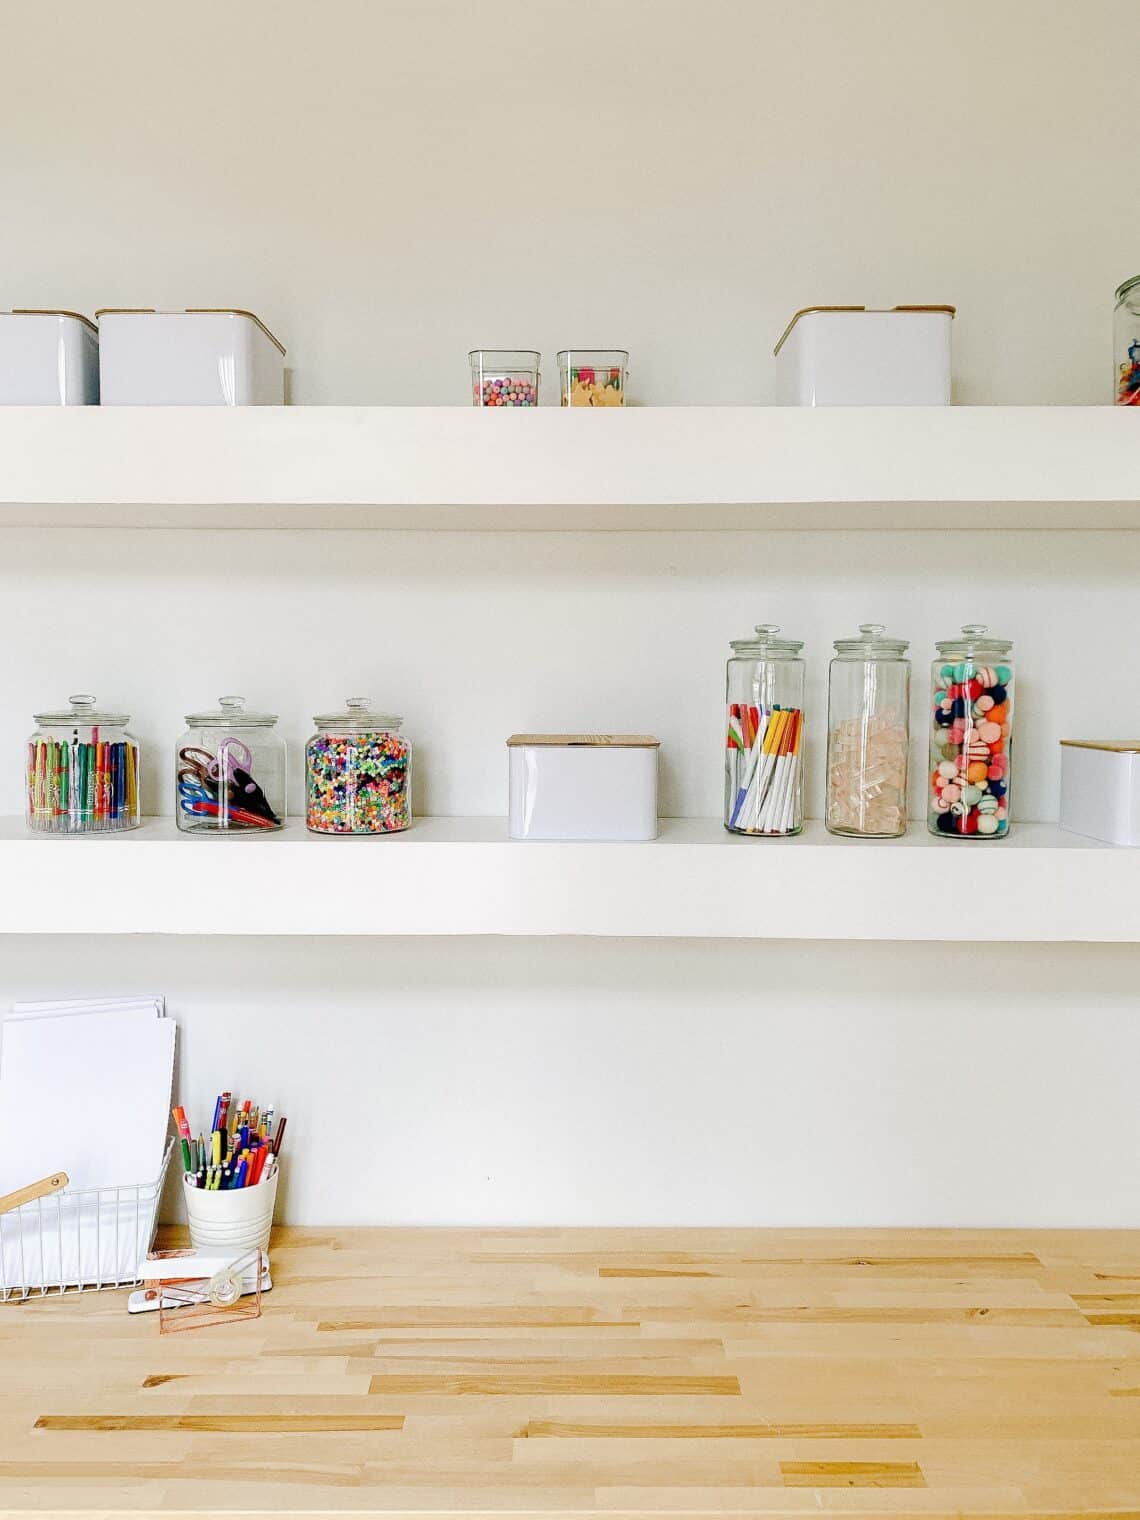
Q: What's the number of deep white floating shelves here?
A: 2